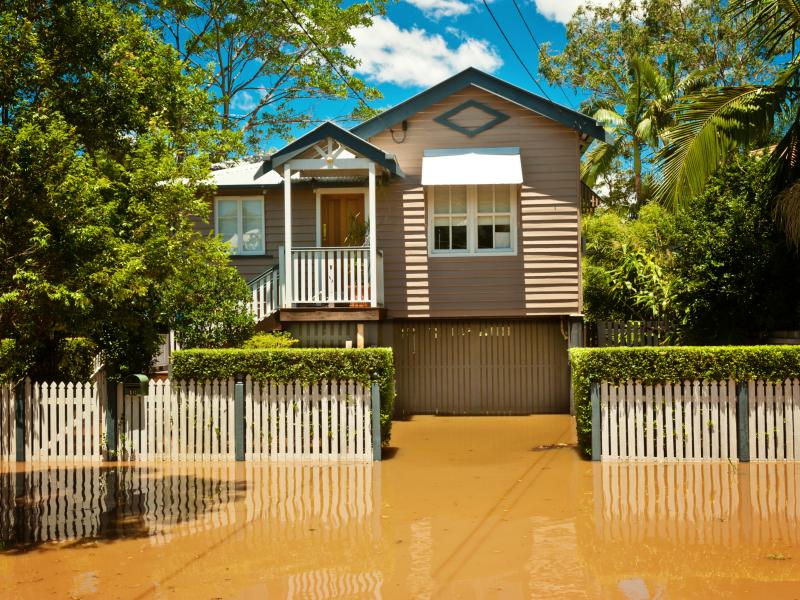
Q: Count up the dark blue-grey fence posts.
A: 6